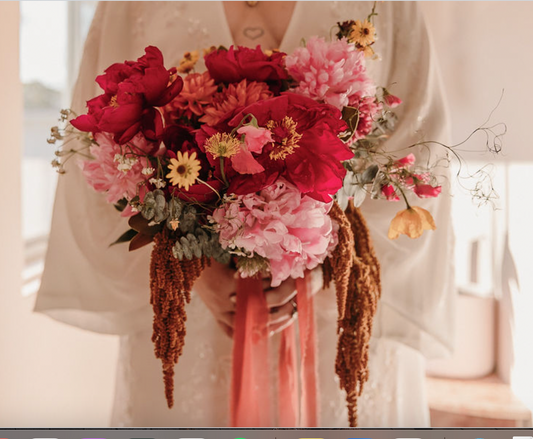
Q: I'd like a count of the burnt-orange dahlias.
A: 2